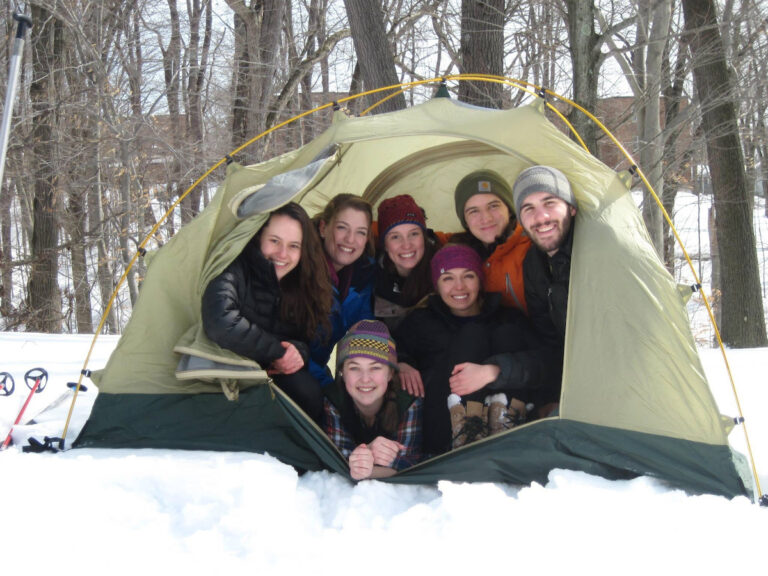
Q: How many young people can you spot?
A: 7